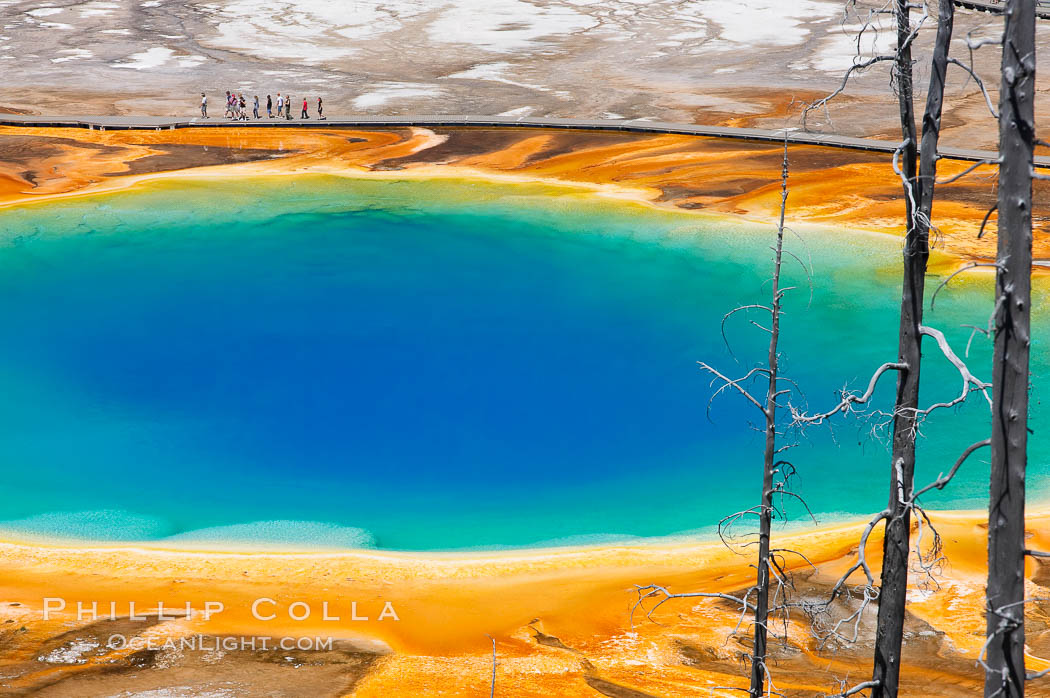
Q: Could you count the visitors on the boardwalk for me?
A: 11